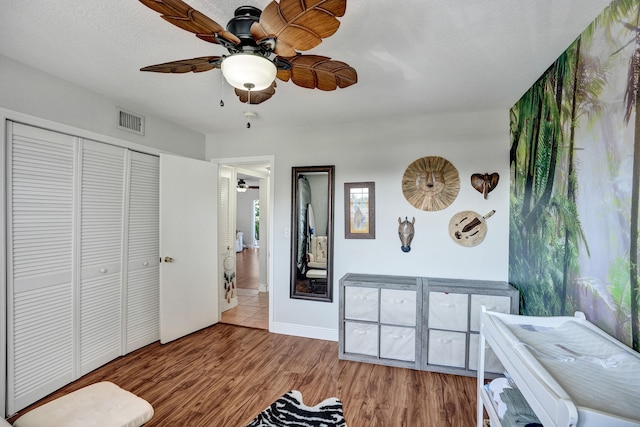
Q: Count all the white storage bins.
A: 8